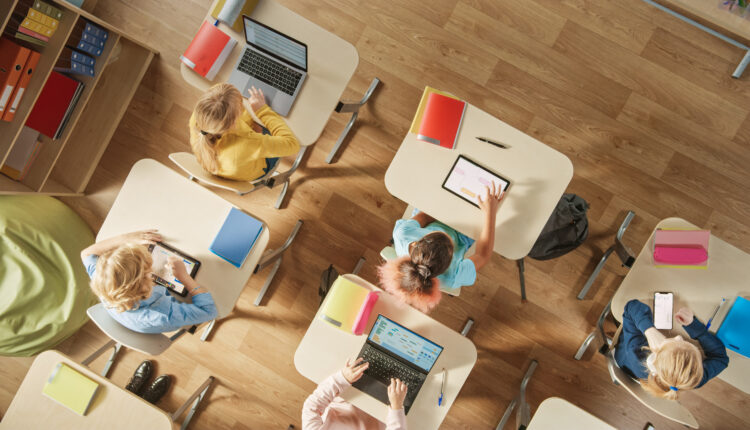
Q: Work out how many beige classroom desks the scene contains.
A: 7